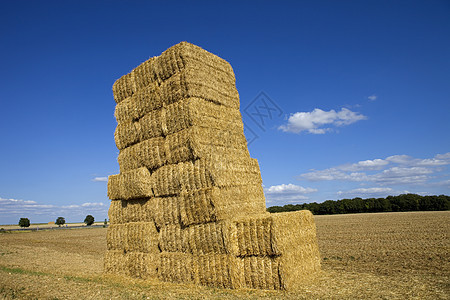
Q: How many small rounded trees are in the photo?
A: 3